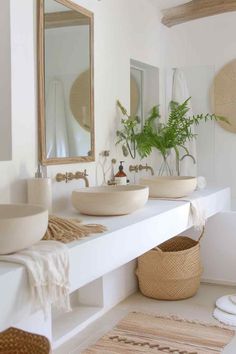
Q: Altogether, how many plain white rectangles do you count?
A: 0